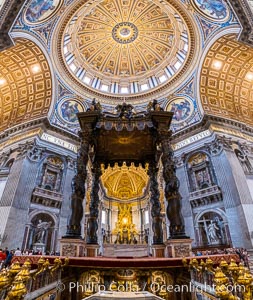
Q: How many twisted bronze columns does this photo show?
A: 4